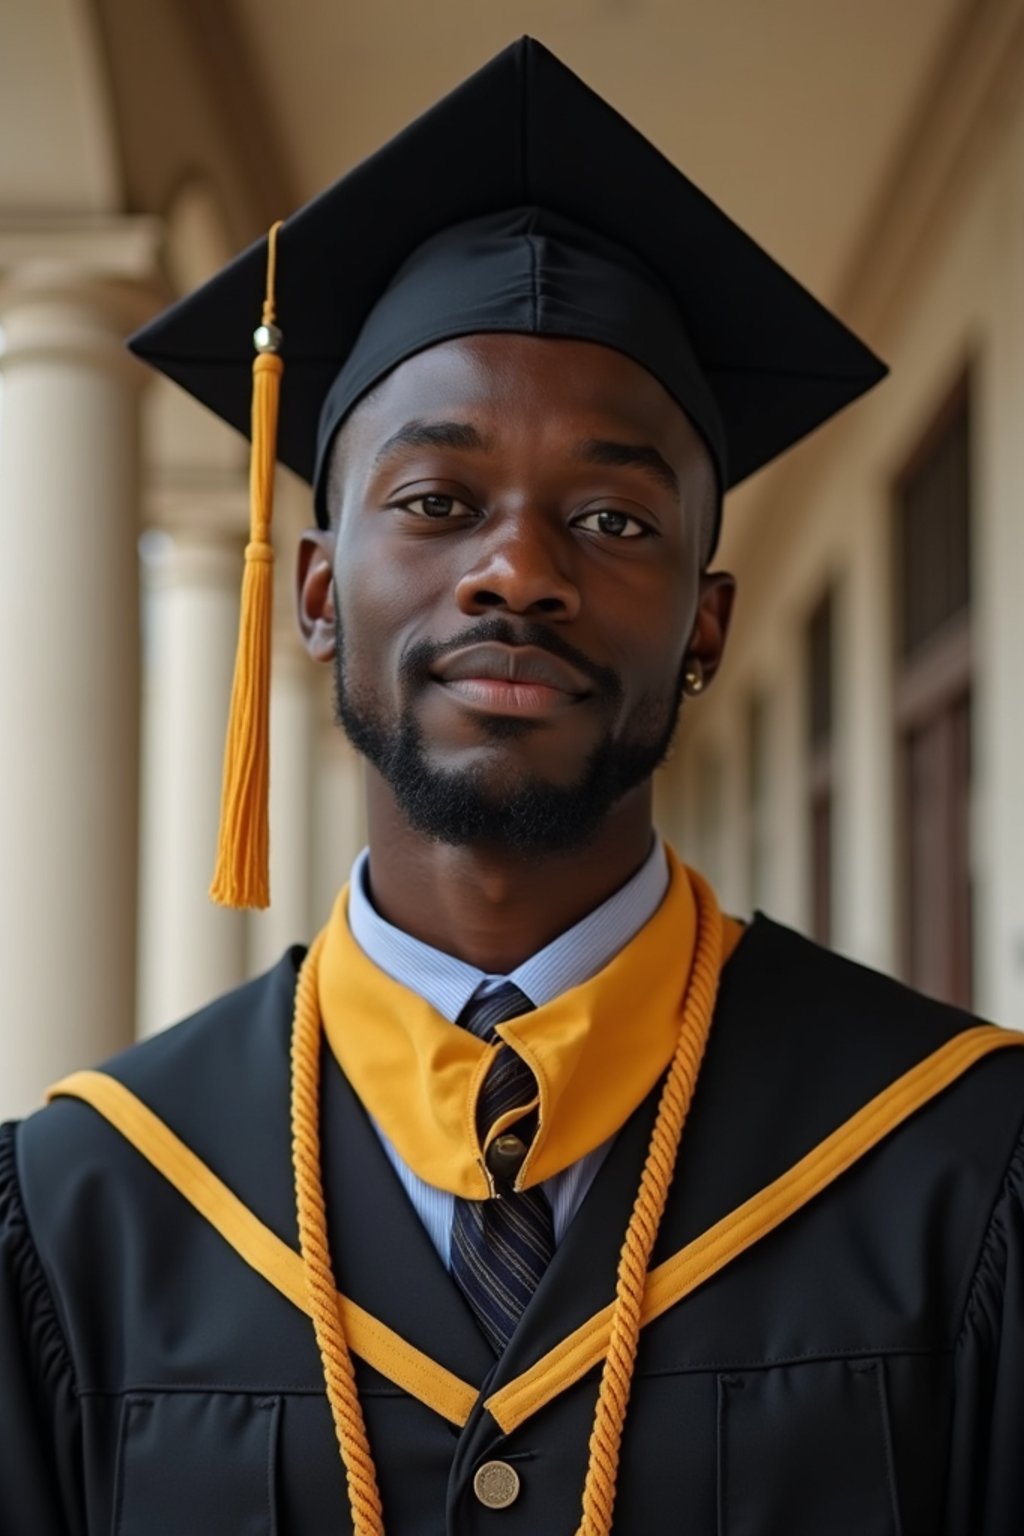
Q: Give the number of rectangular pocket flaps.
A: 2